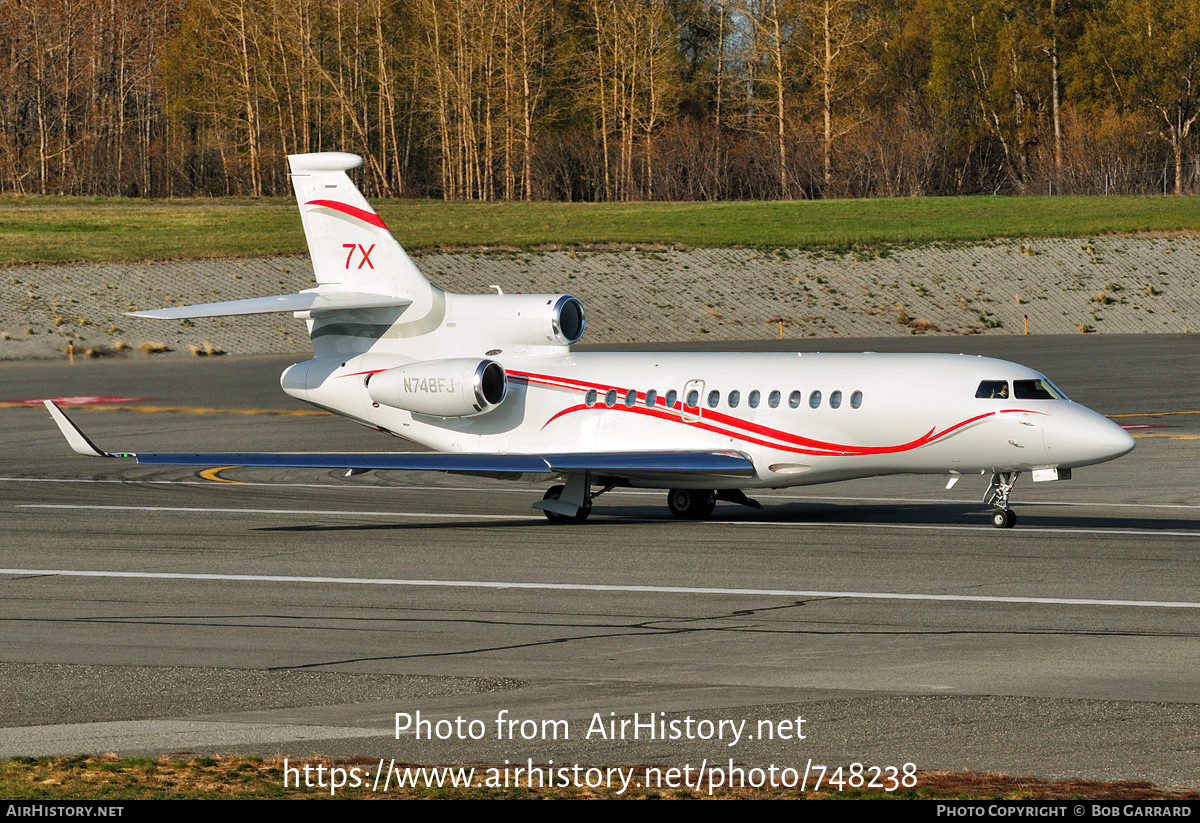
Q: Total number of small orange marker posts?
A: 3